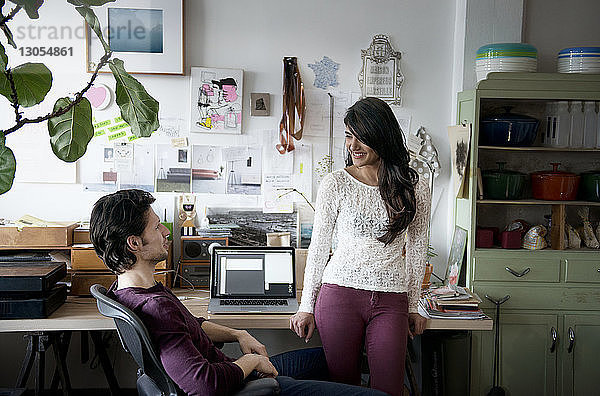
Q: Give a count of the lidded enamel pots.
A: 4